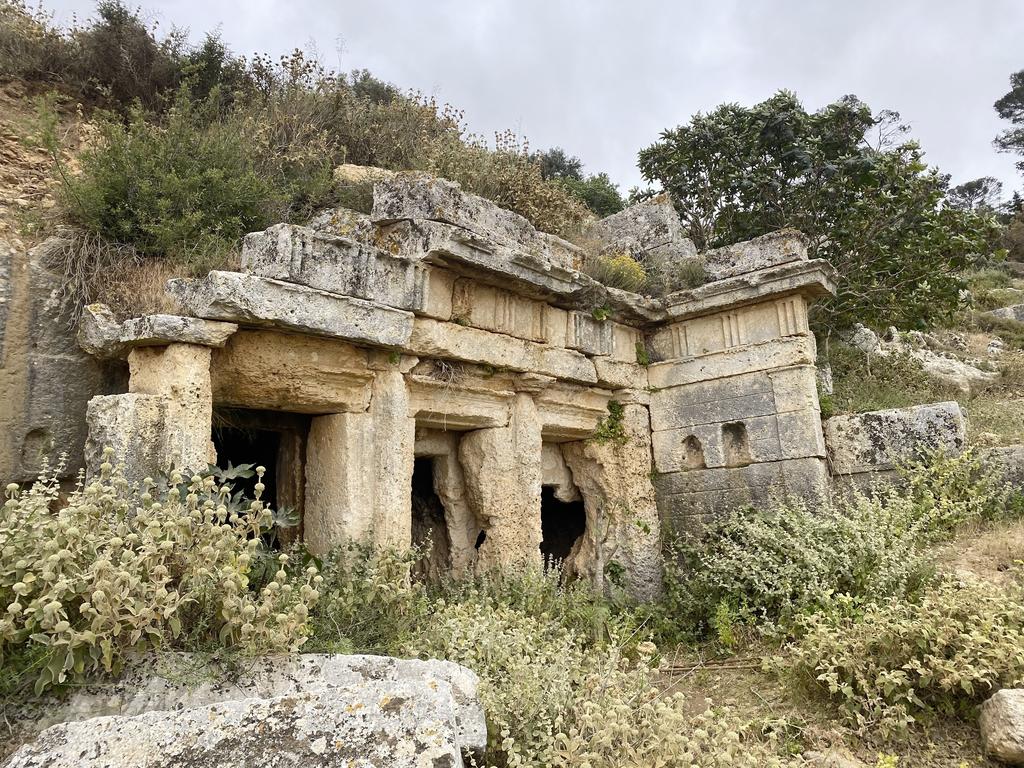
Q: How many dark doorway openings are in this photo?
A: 3